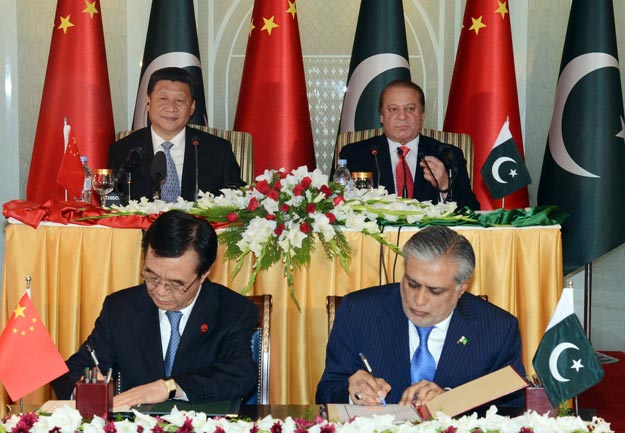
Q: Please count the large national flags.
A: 6